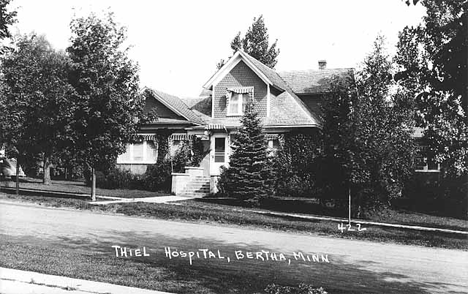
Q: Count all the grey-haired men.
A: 0